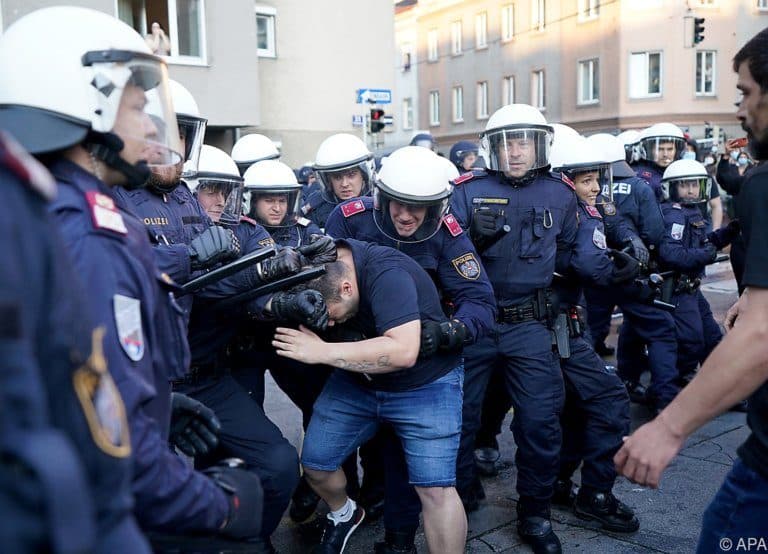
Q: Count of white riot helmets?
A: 13